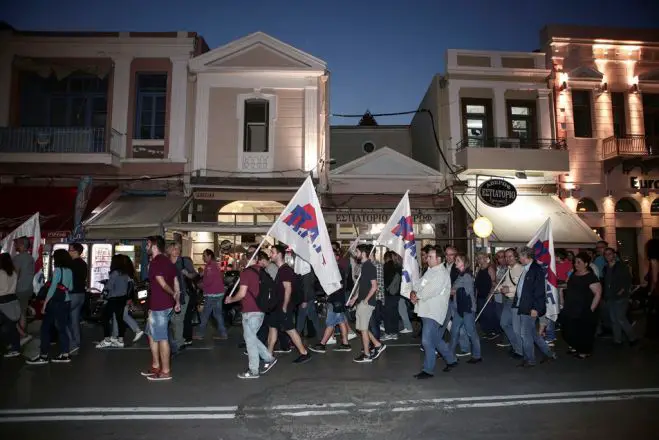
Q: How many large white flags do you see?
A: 4